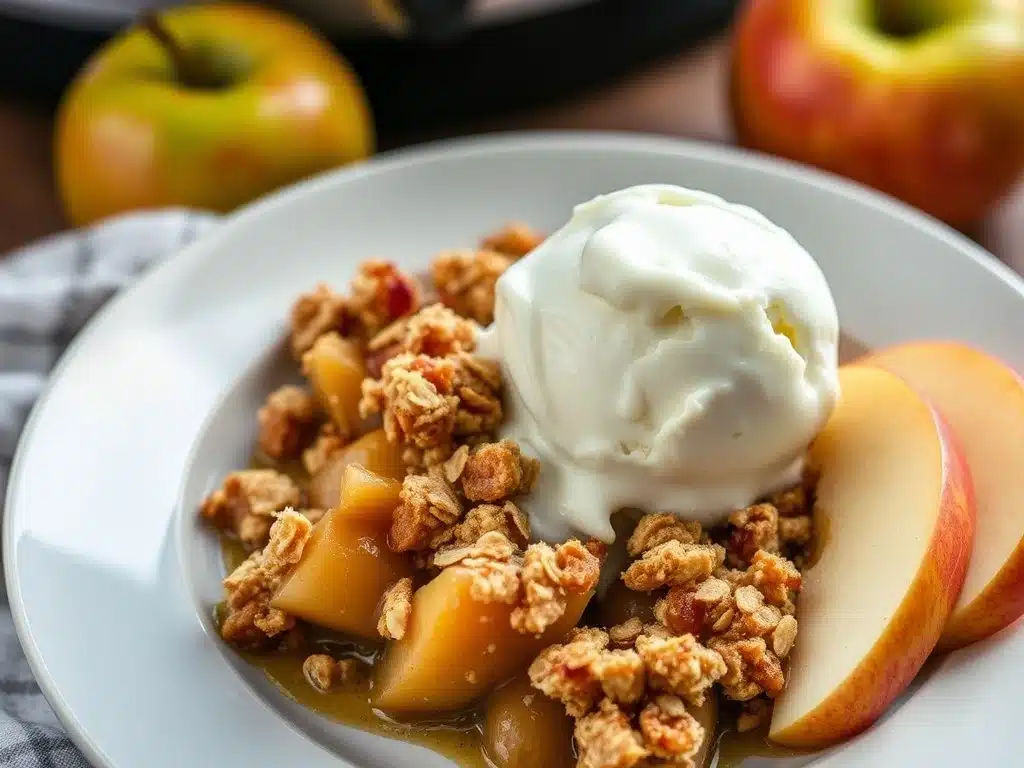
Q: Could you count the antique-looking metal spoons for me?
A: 0